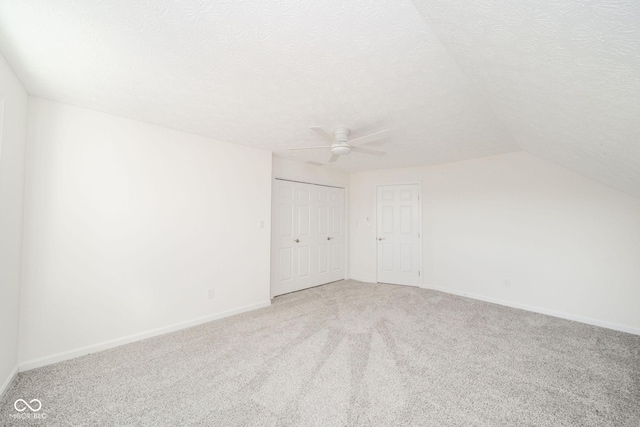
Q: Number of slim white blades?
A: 5